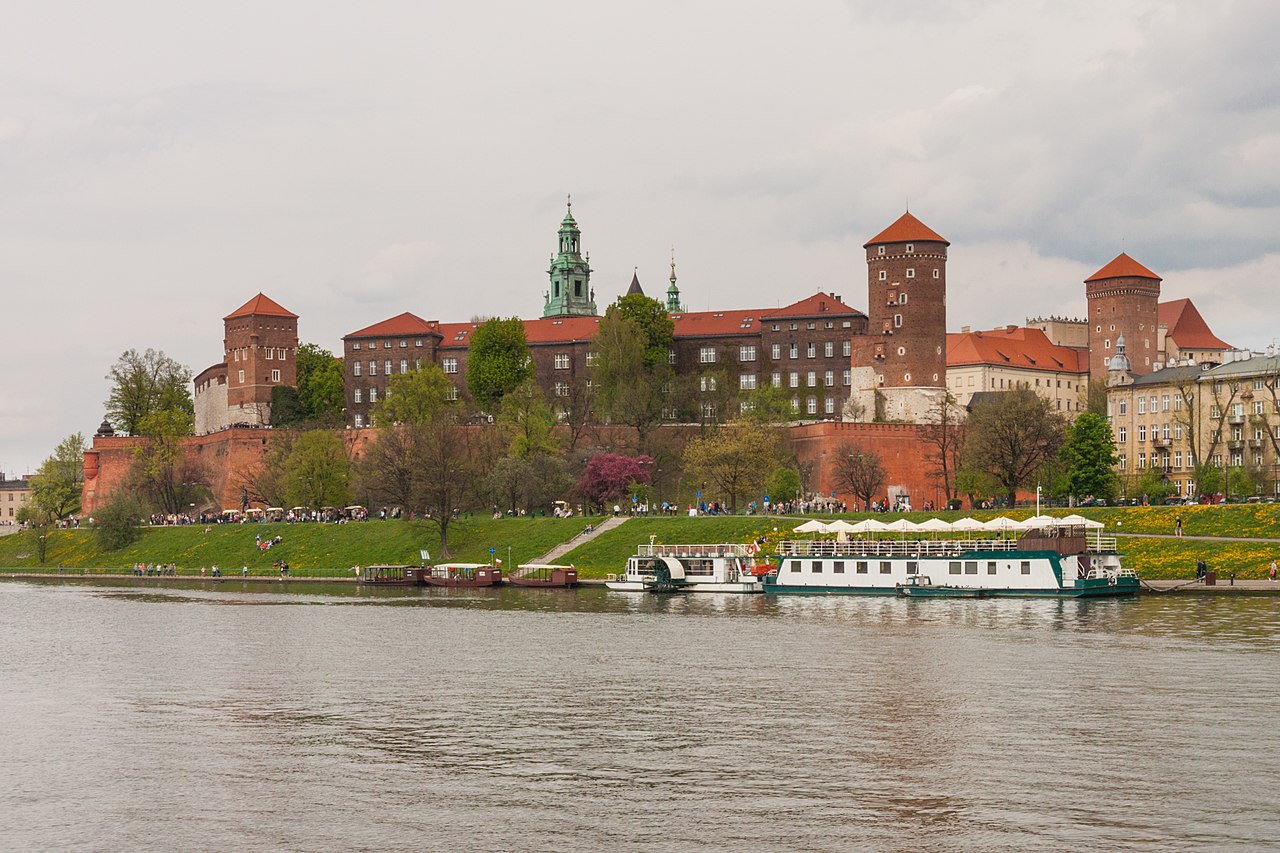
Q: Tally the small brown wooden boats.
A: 3